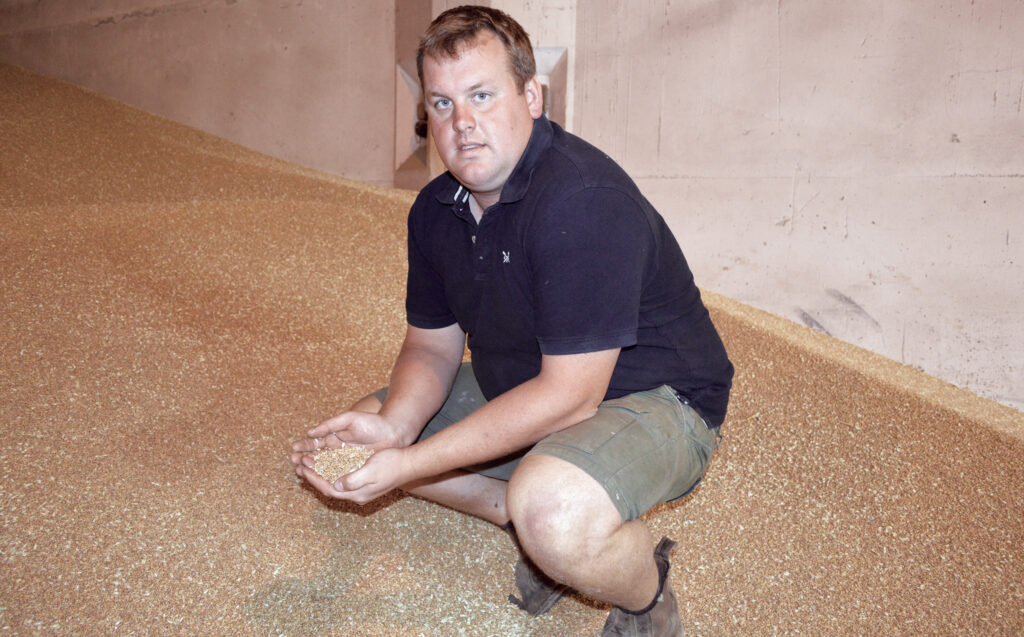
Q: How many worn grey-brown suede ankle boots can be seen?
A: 2